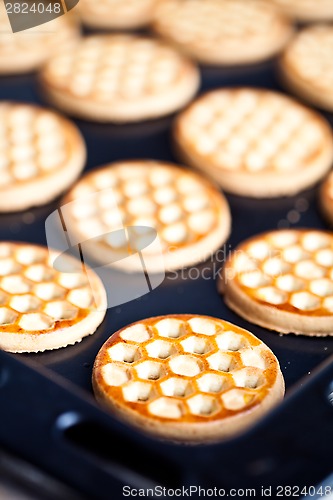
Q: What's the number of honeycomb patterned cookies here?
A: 13